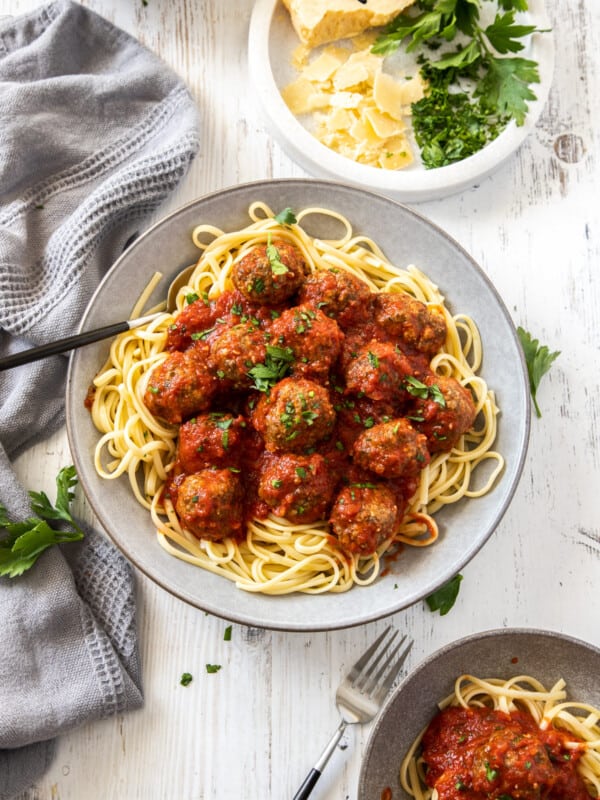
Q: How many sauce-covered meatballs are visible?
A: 15